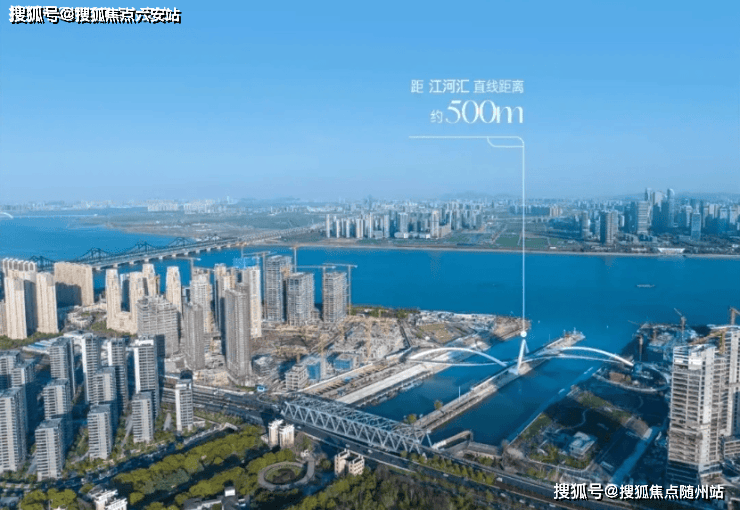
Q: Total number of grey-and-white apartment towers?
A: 13